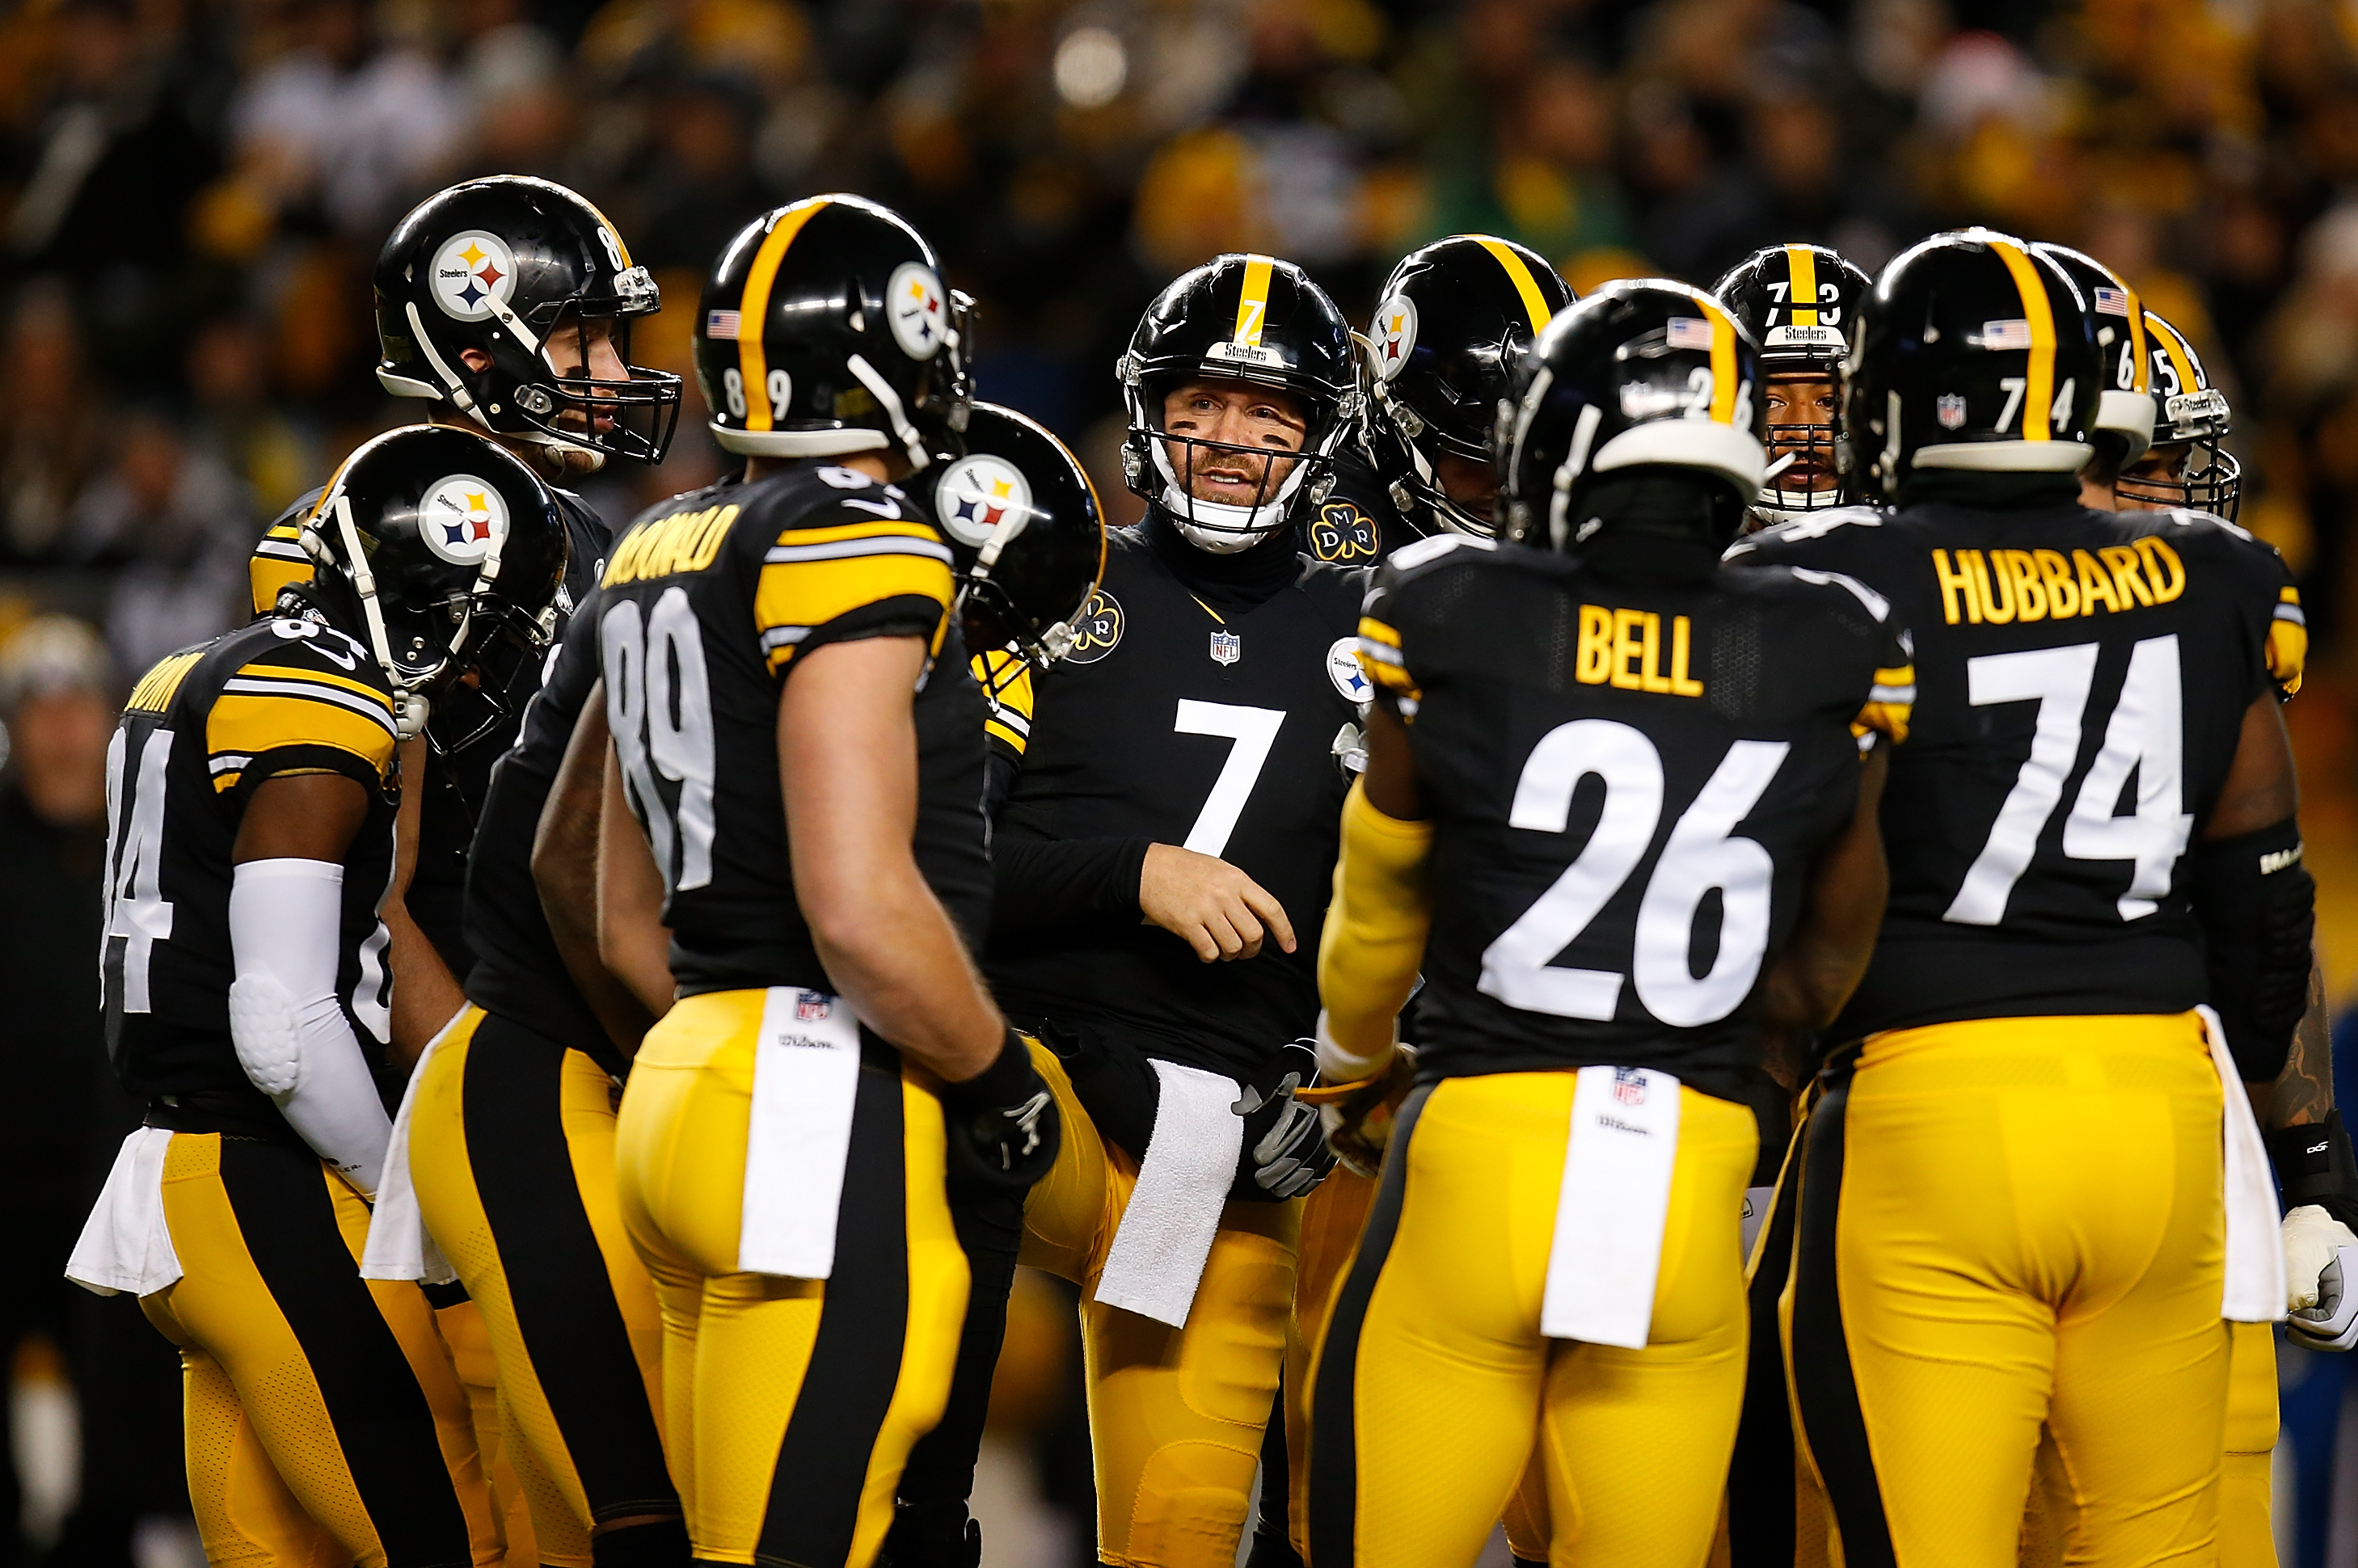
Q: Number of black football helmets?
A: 11